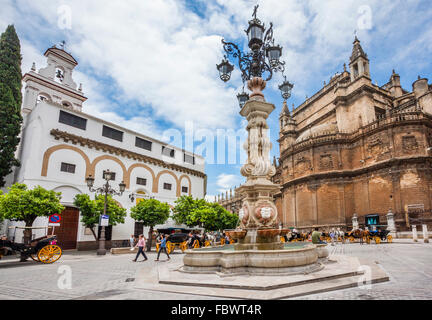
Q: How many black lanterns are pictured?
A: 8